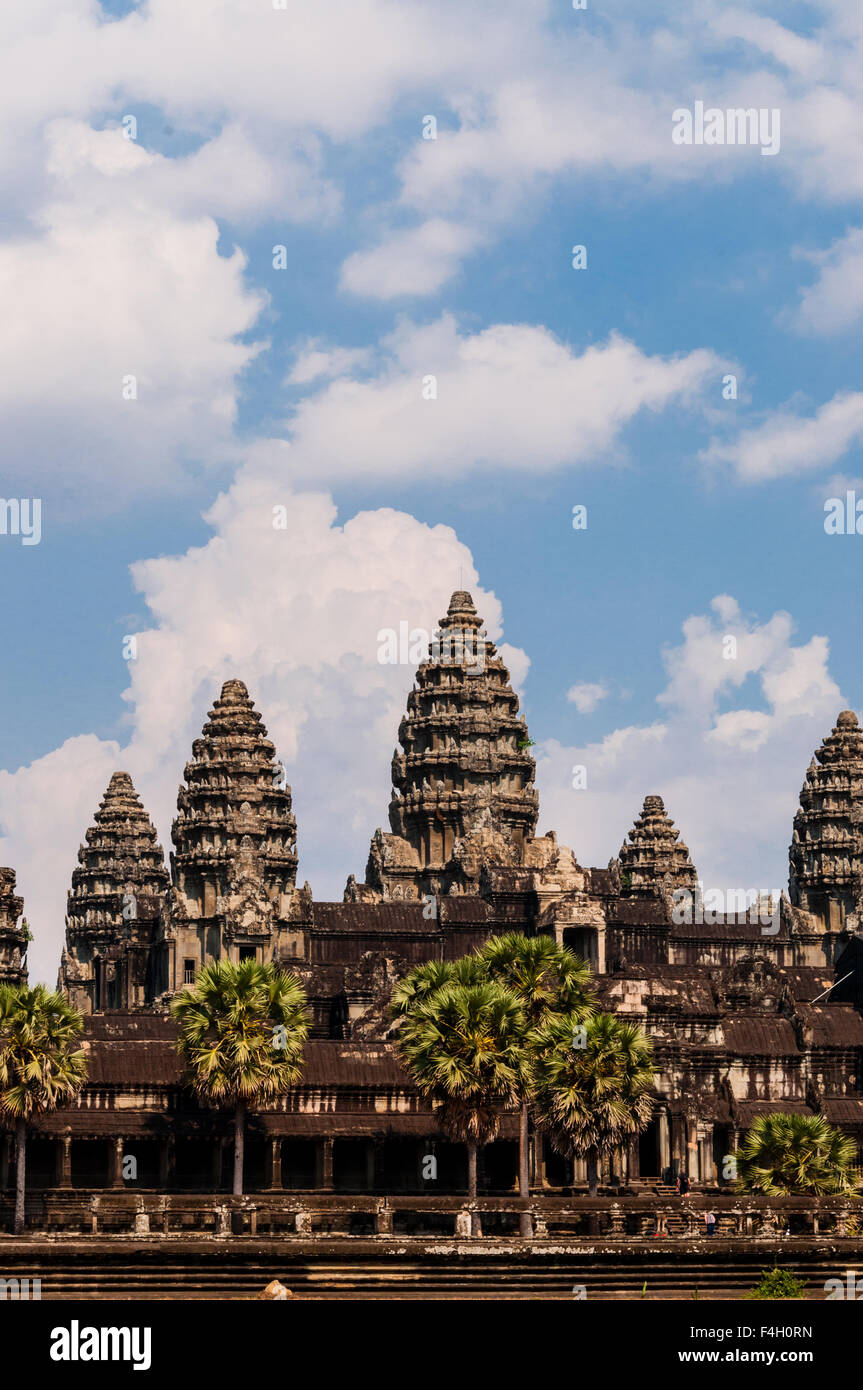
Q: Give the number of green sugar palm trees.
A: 6